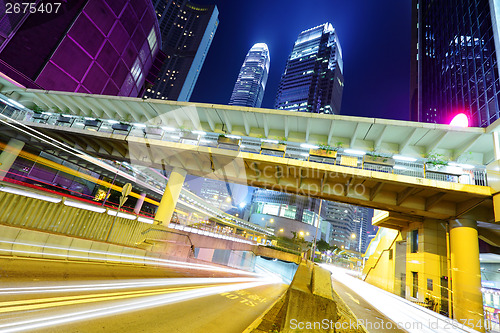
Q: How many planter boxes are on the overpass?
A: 11